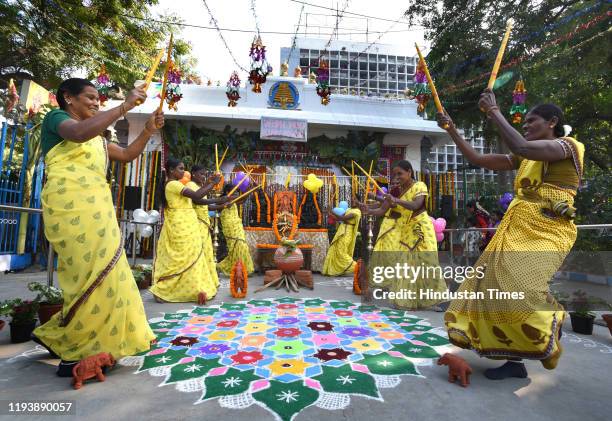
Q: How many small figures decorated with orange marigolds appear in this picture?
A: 2